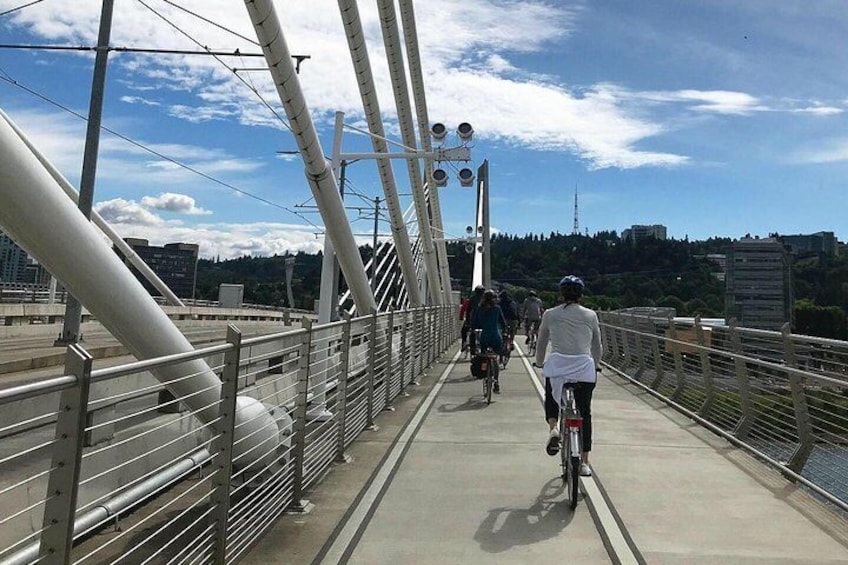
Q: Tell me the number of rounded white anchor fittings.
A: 1